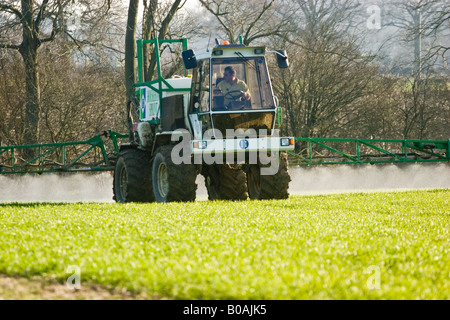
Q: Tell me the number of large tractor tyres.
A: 4